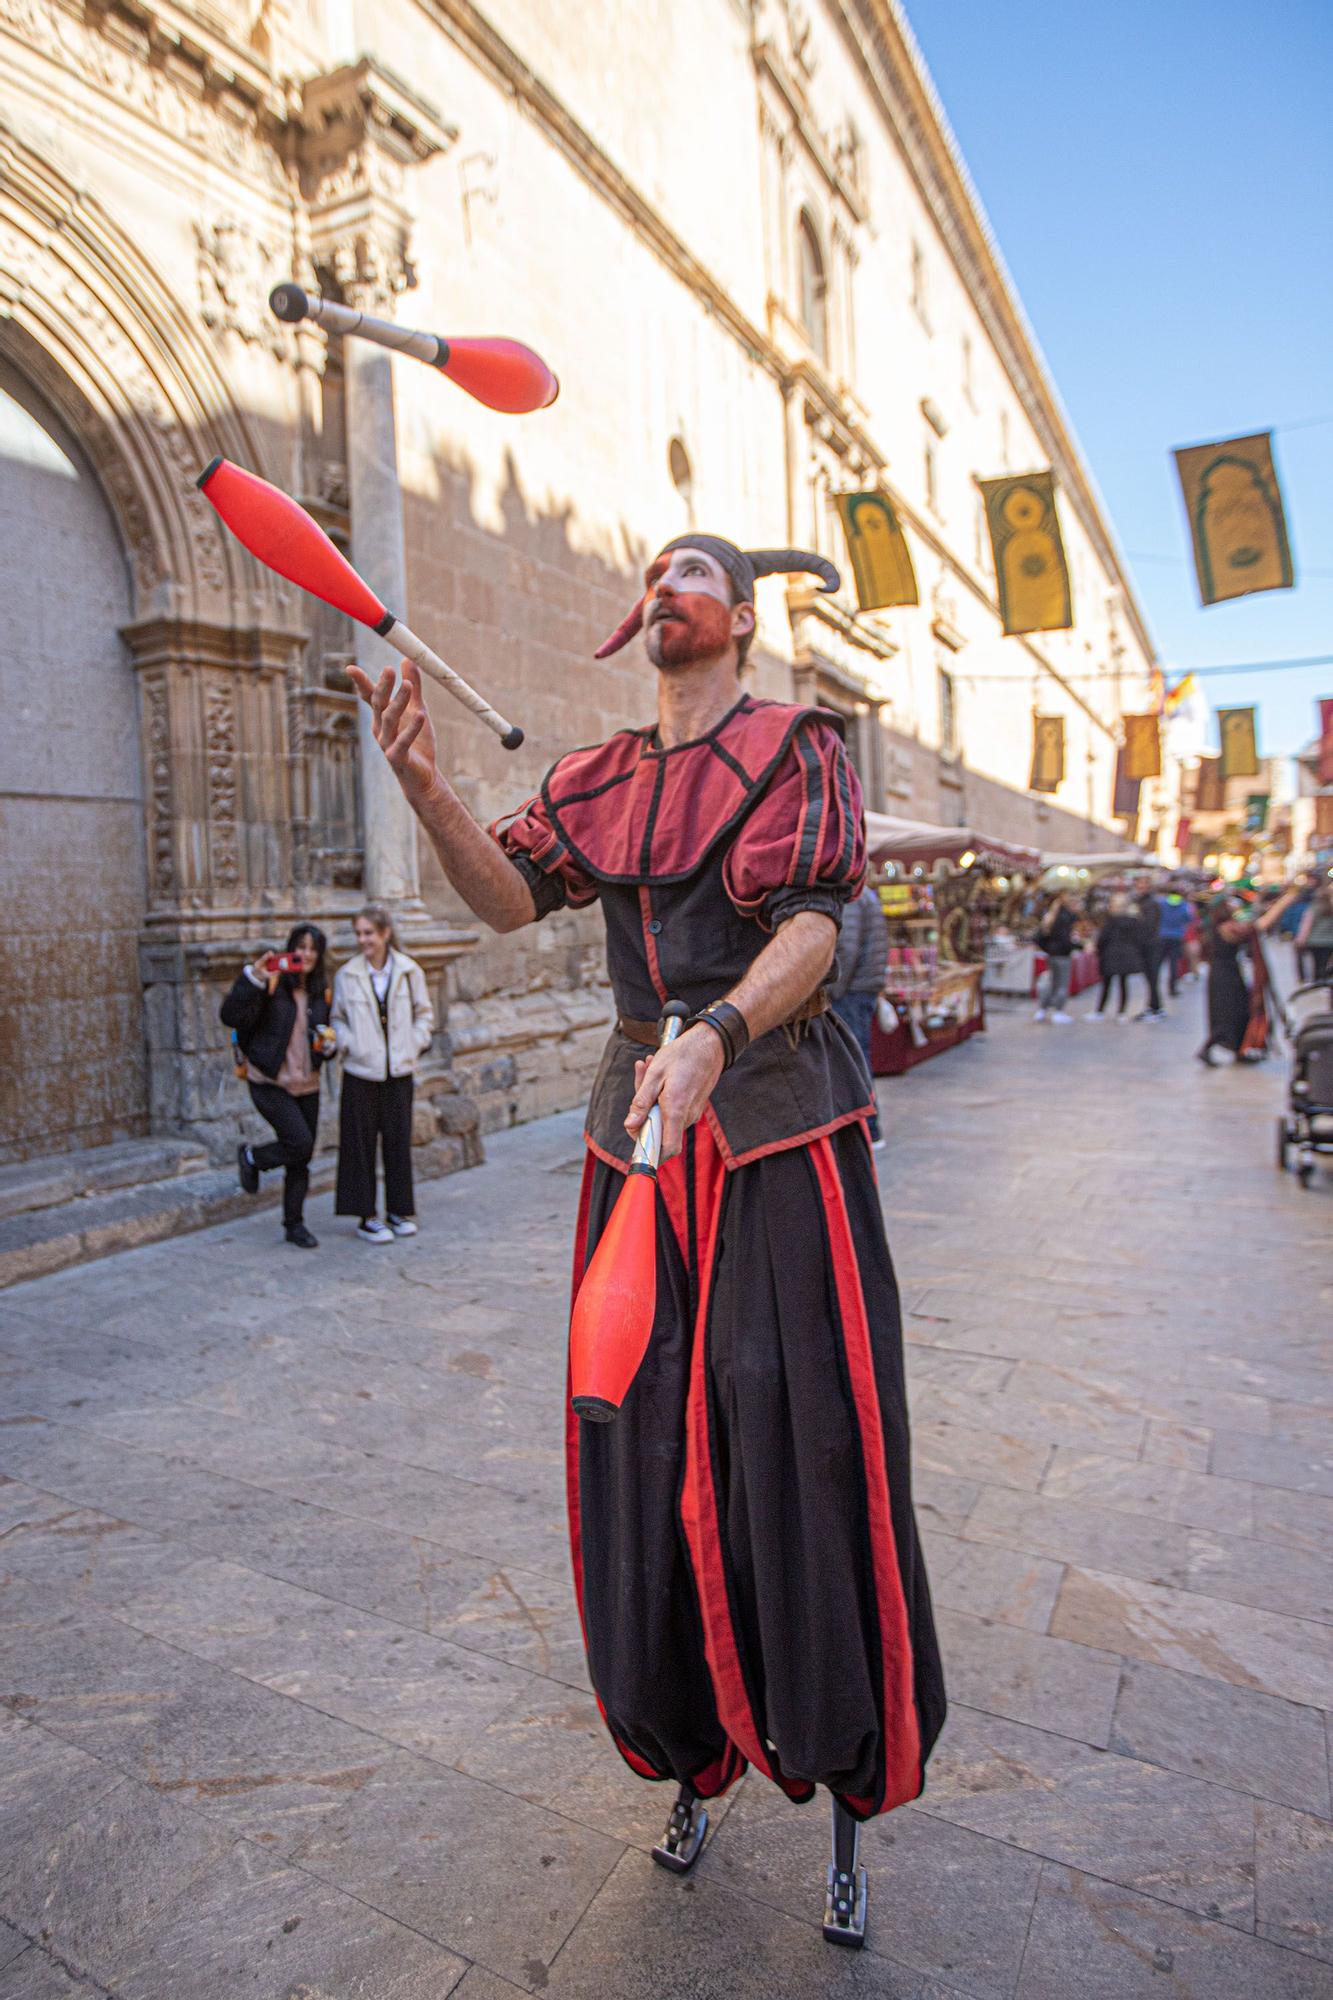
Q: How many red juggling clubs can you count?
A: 3